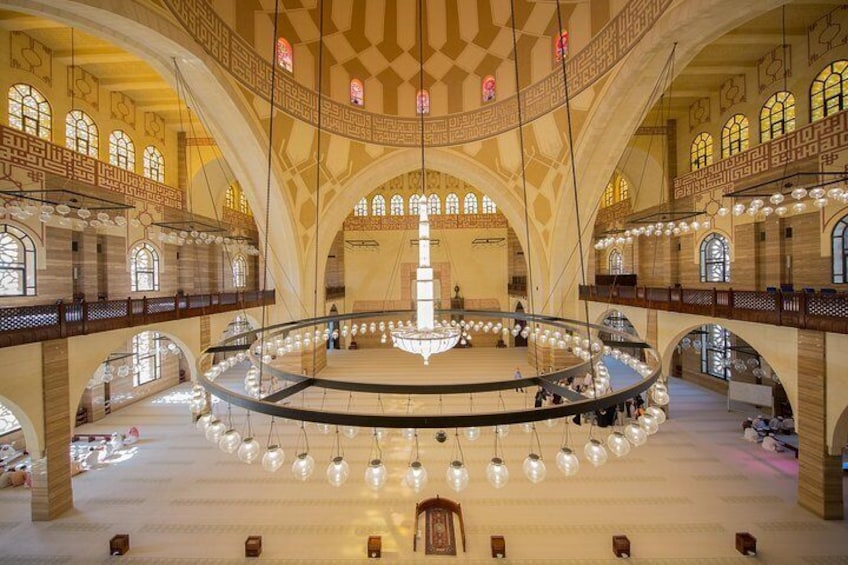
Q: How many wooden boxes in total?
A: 6